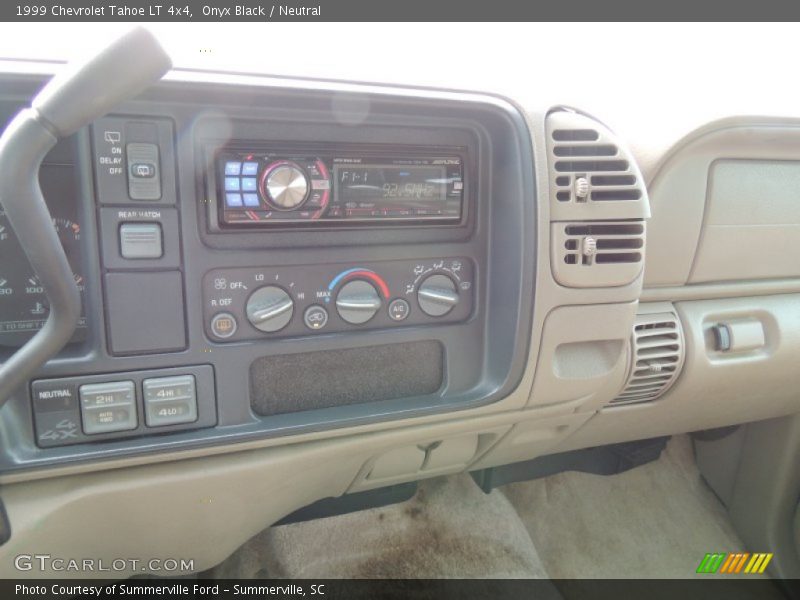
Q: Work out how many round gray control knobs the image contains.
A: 3